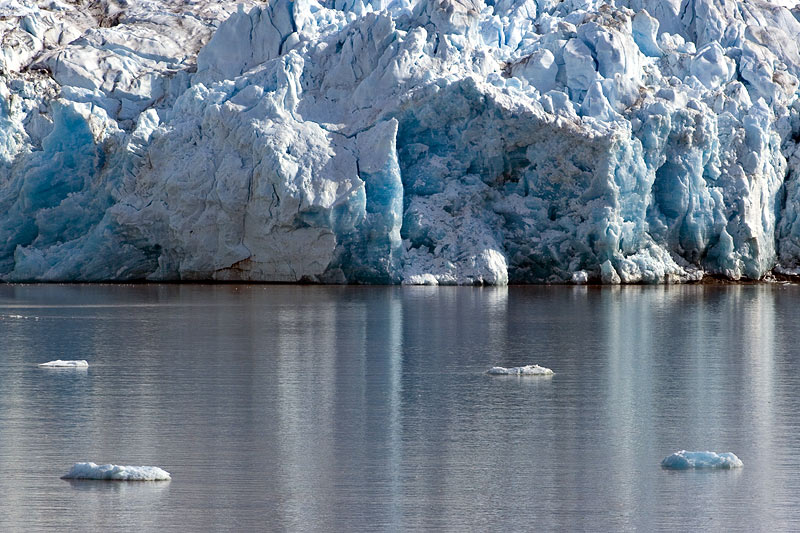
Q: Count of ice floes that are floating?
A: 4